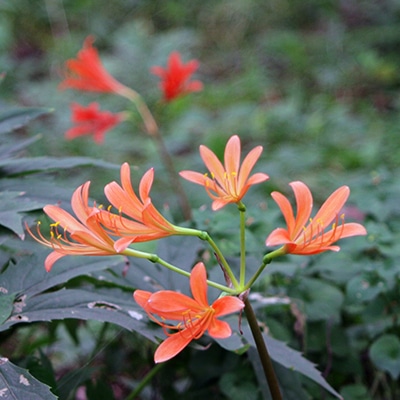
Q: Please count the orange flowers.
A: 5